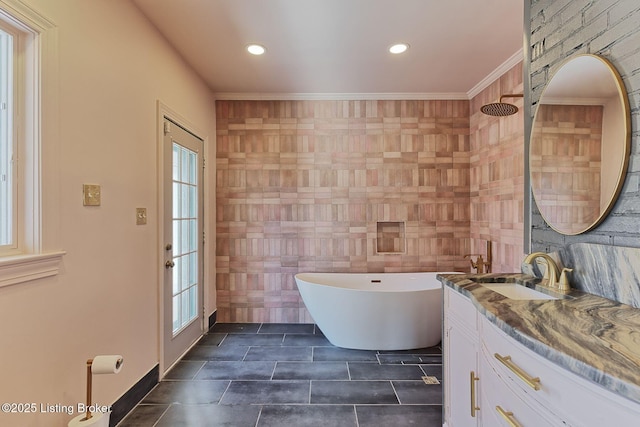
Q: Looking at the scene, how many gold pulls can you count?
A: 3